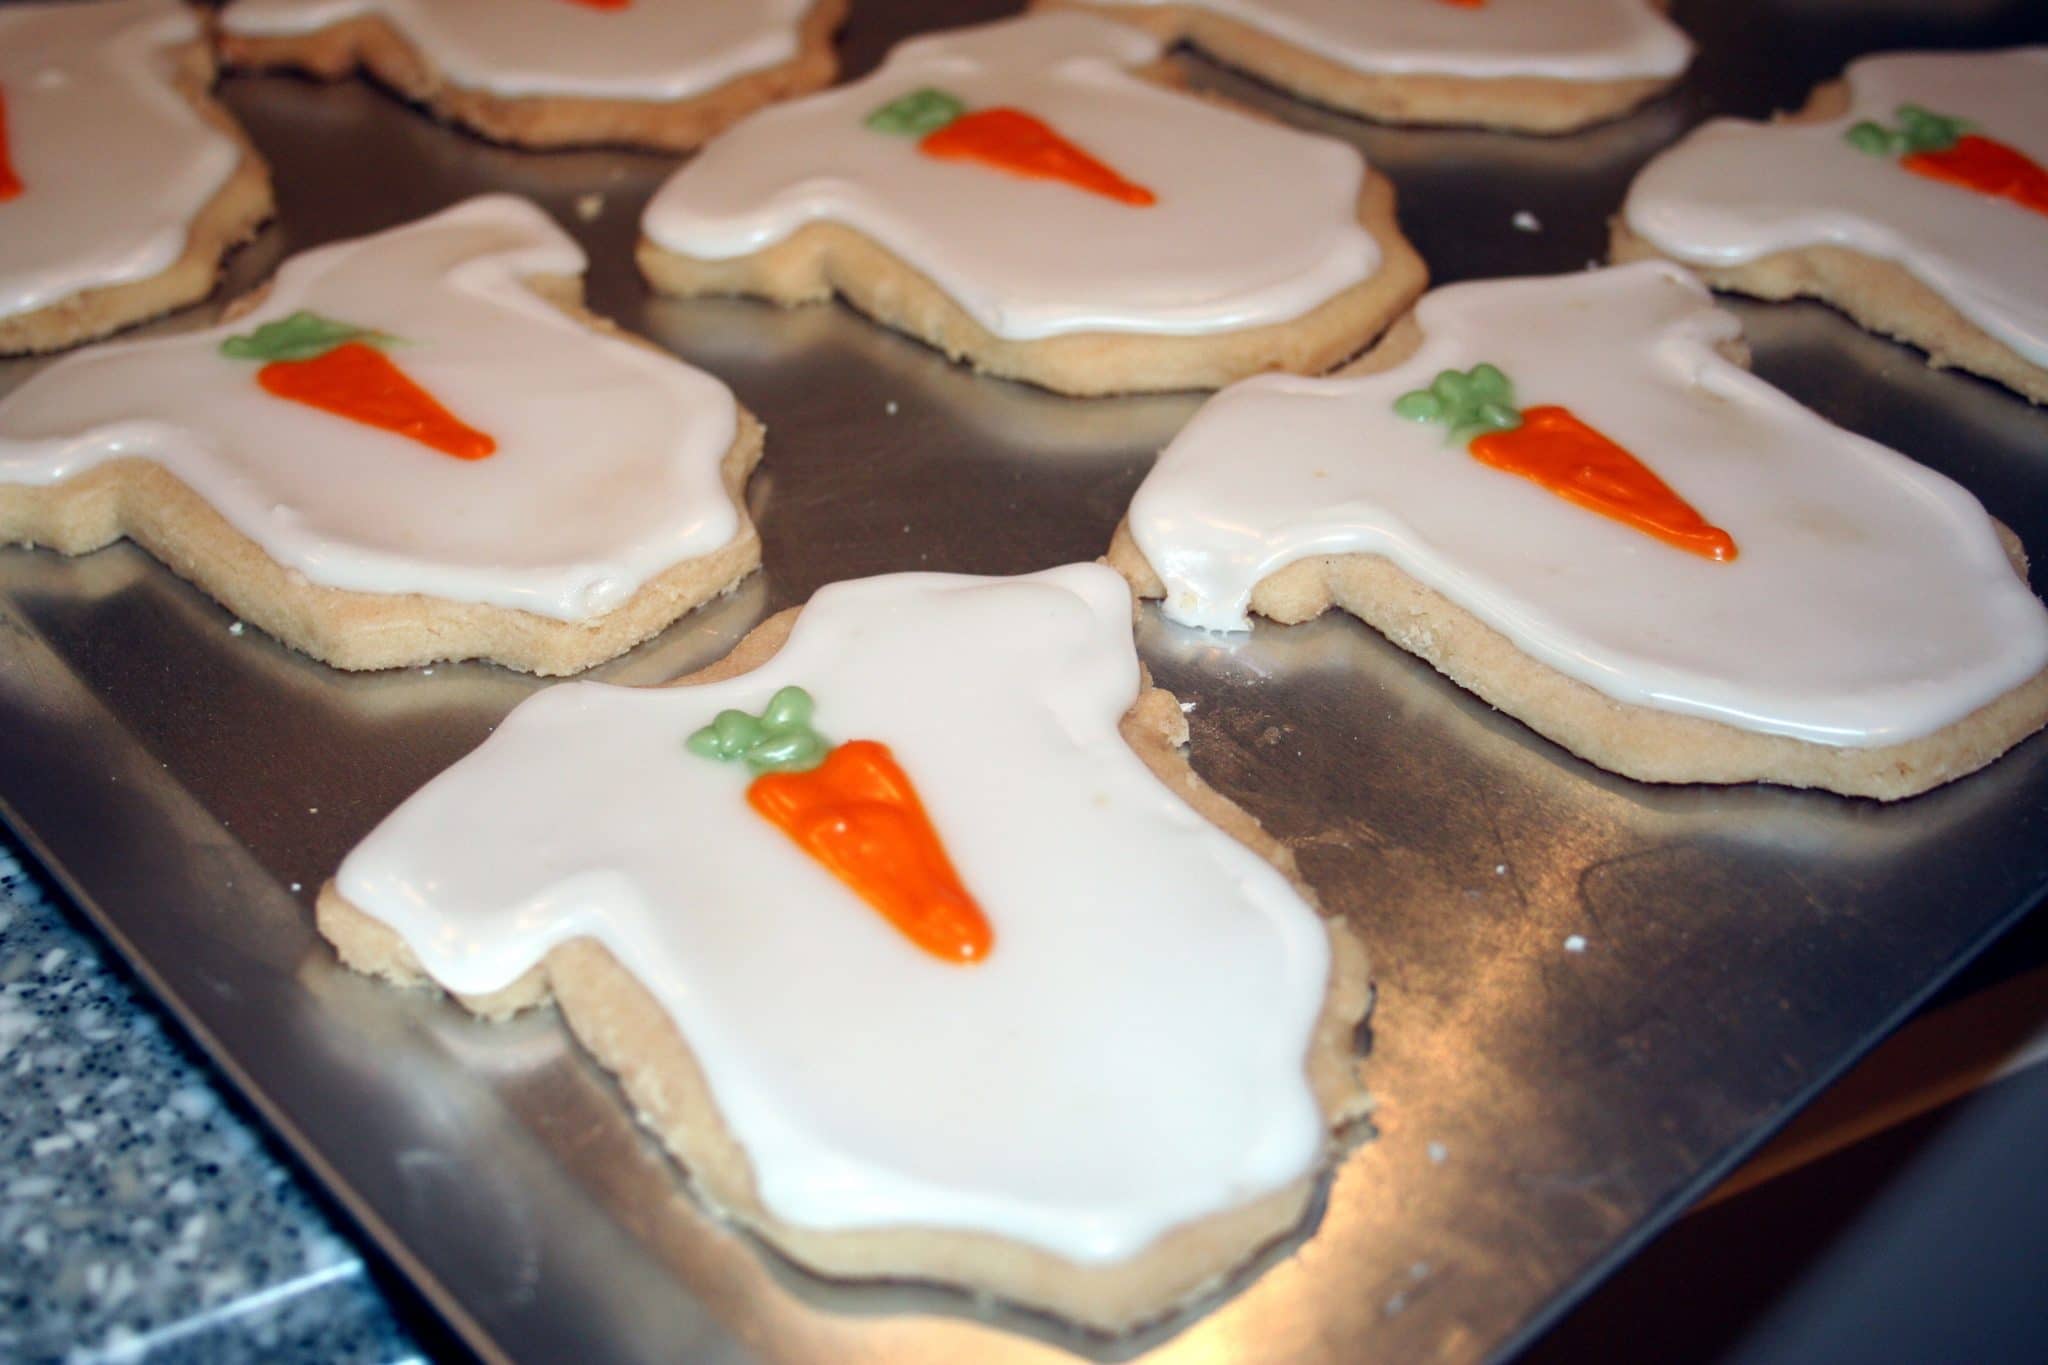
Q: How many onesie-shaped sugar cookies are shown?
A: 8